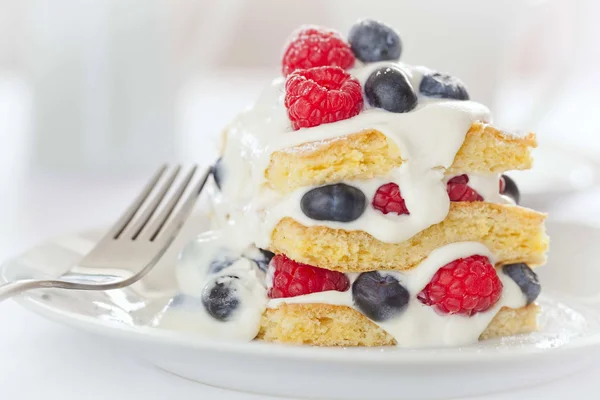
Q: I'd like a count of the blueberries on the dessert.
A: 11